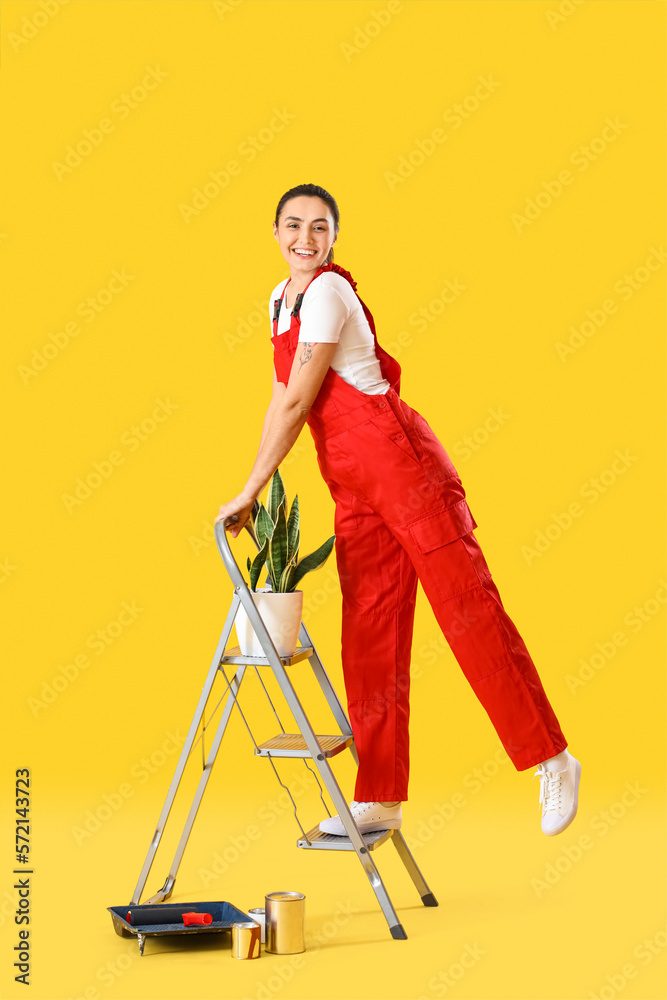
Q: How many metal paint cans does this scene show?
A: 3